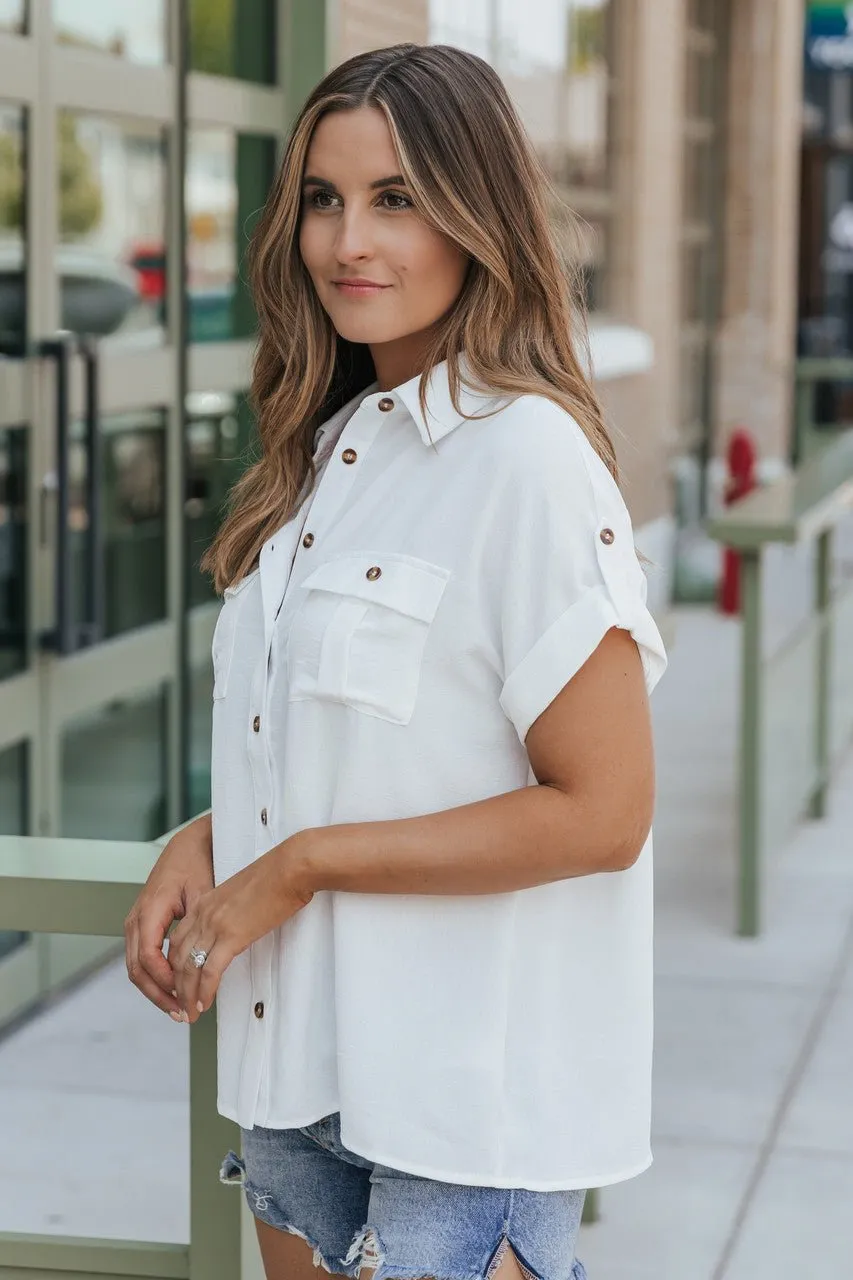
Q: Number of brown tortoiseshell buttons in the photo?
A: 8